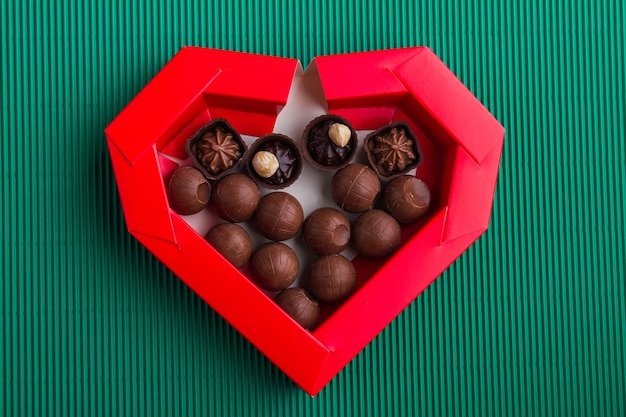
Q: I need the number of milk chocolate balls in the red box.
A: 11